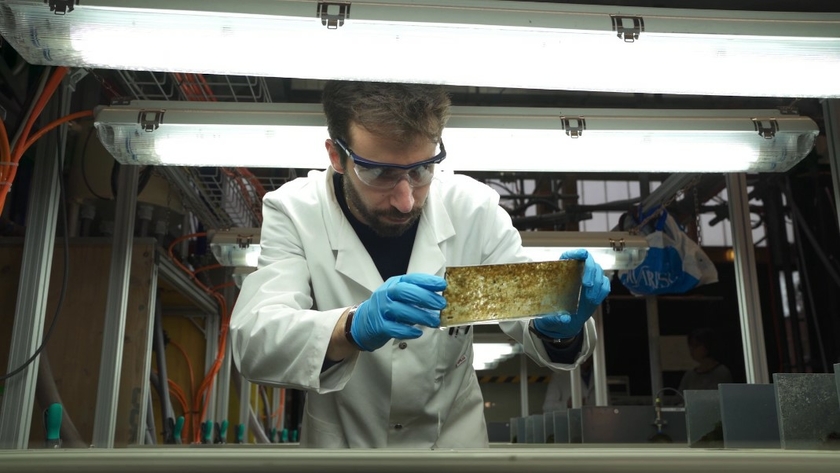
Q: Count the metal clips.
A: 8